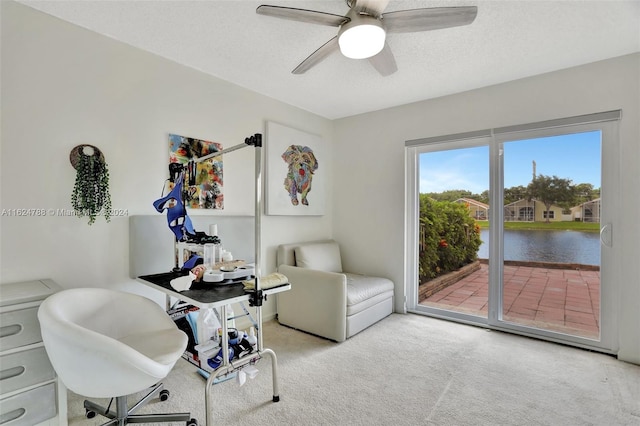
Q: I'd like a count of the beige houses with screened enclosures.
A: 3